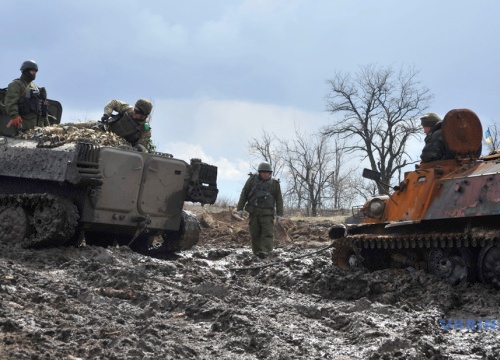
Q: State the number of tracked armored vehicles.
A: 2